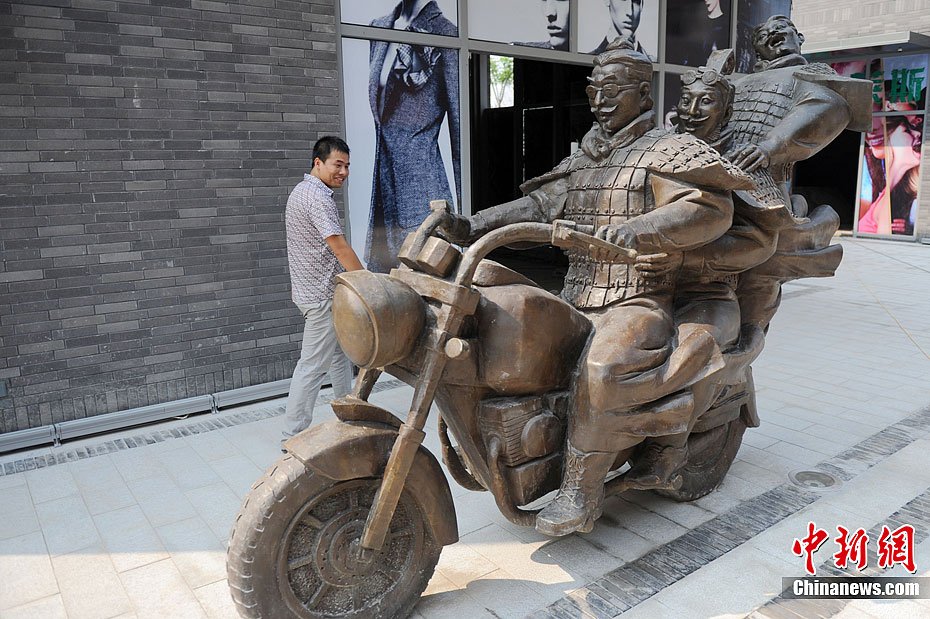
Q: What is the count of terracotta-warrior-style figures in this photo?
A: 3